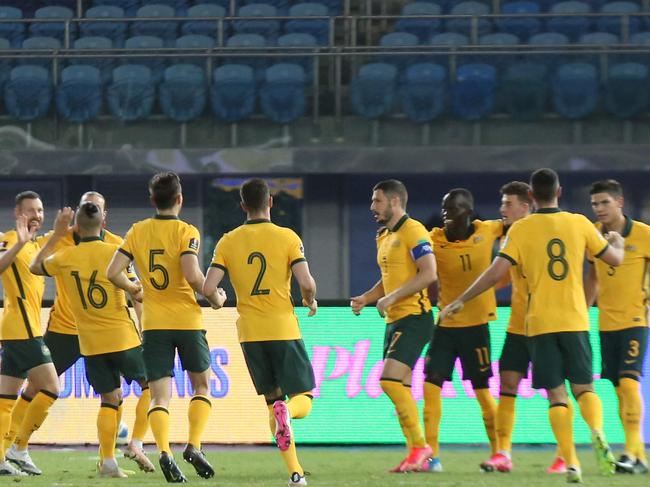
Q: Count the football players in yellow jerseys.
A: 10